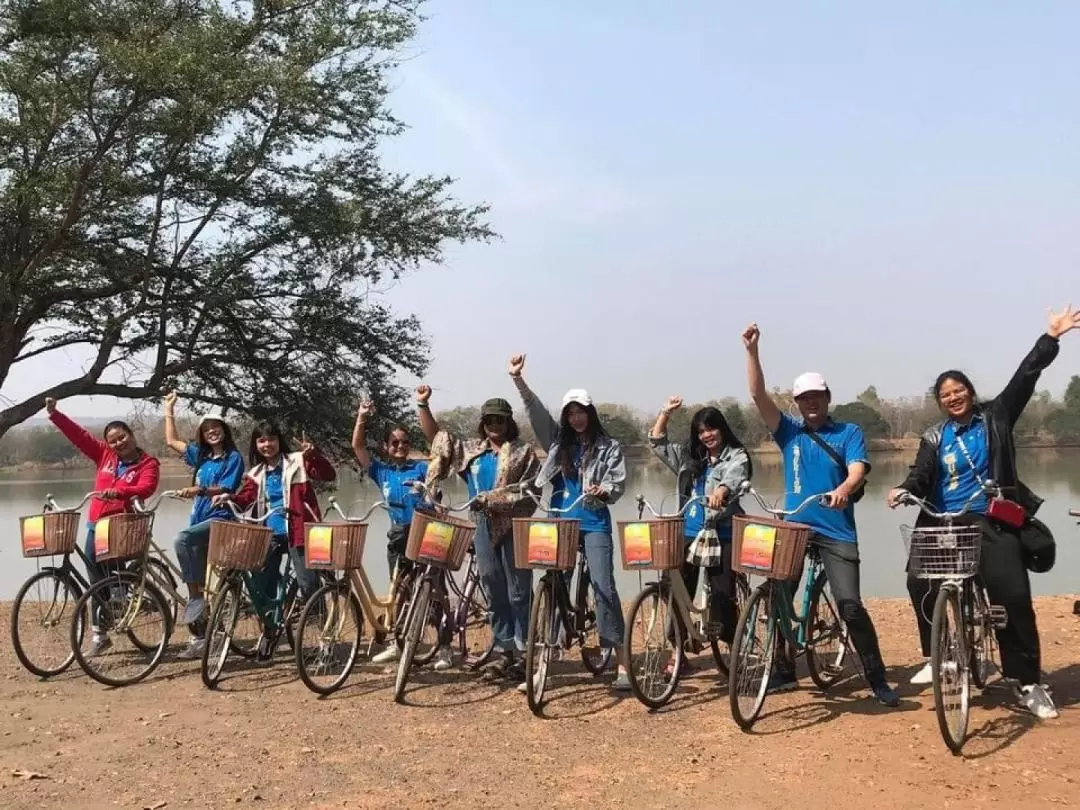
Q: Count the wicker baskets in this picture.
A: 8